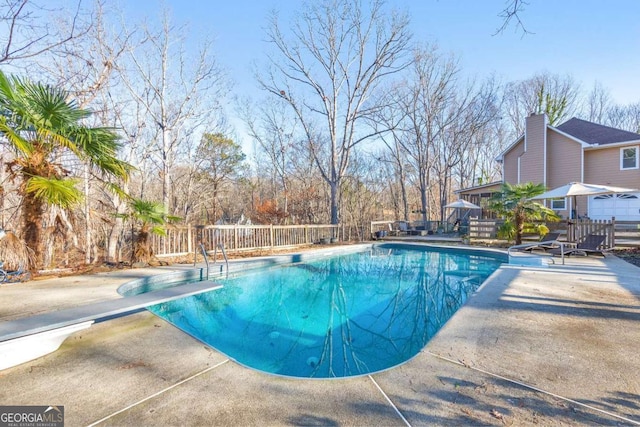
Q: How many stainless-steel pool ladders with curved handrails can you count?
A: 1